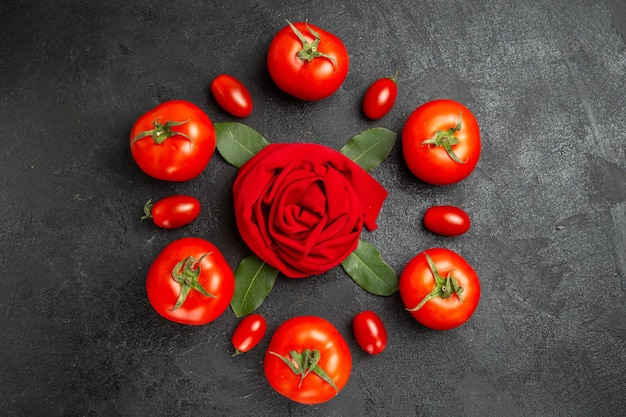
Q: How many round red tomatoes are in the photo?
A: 6